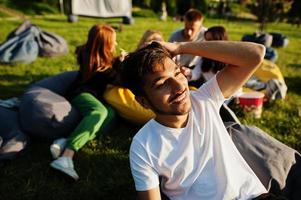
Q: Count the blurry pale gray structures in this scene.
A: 1